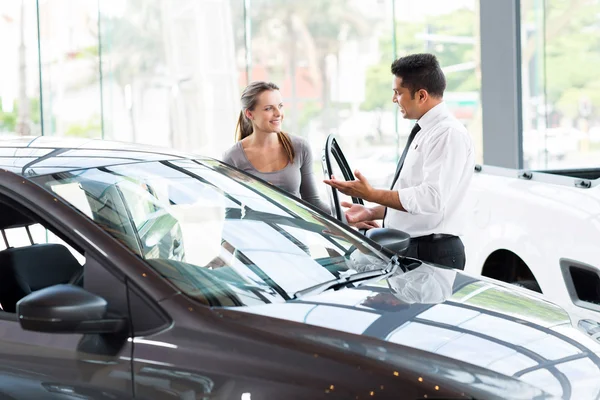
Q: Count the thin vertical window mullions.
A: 5